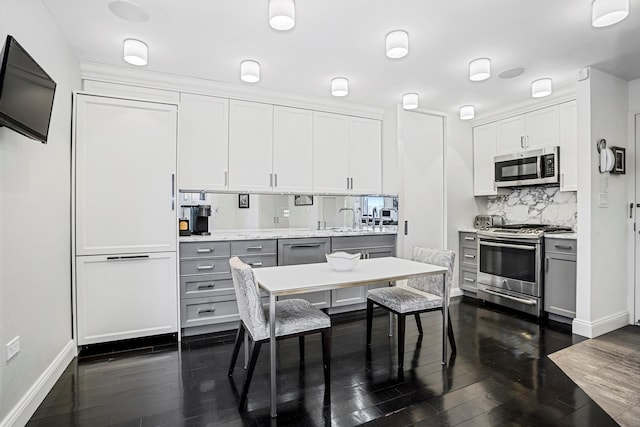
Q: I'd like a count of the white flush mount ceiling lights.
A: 10